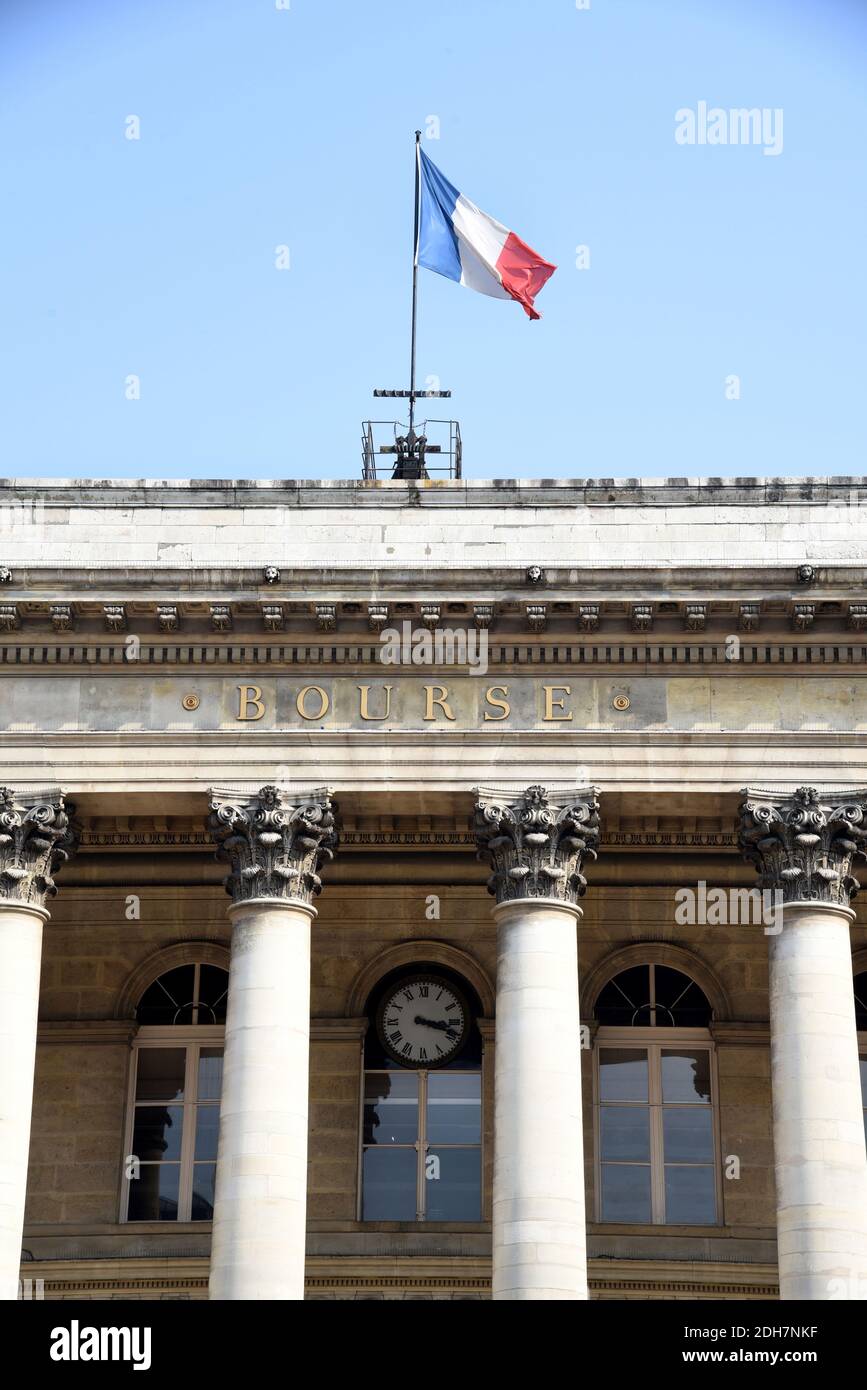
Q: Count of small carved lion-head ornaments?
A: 4